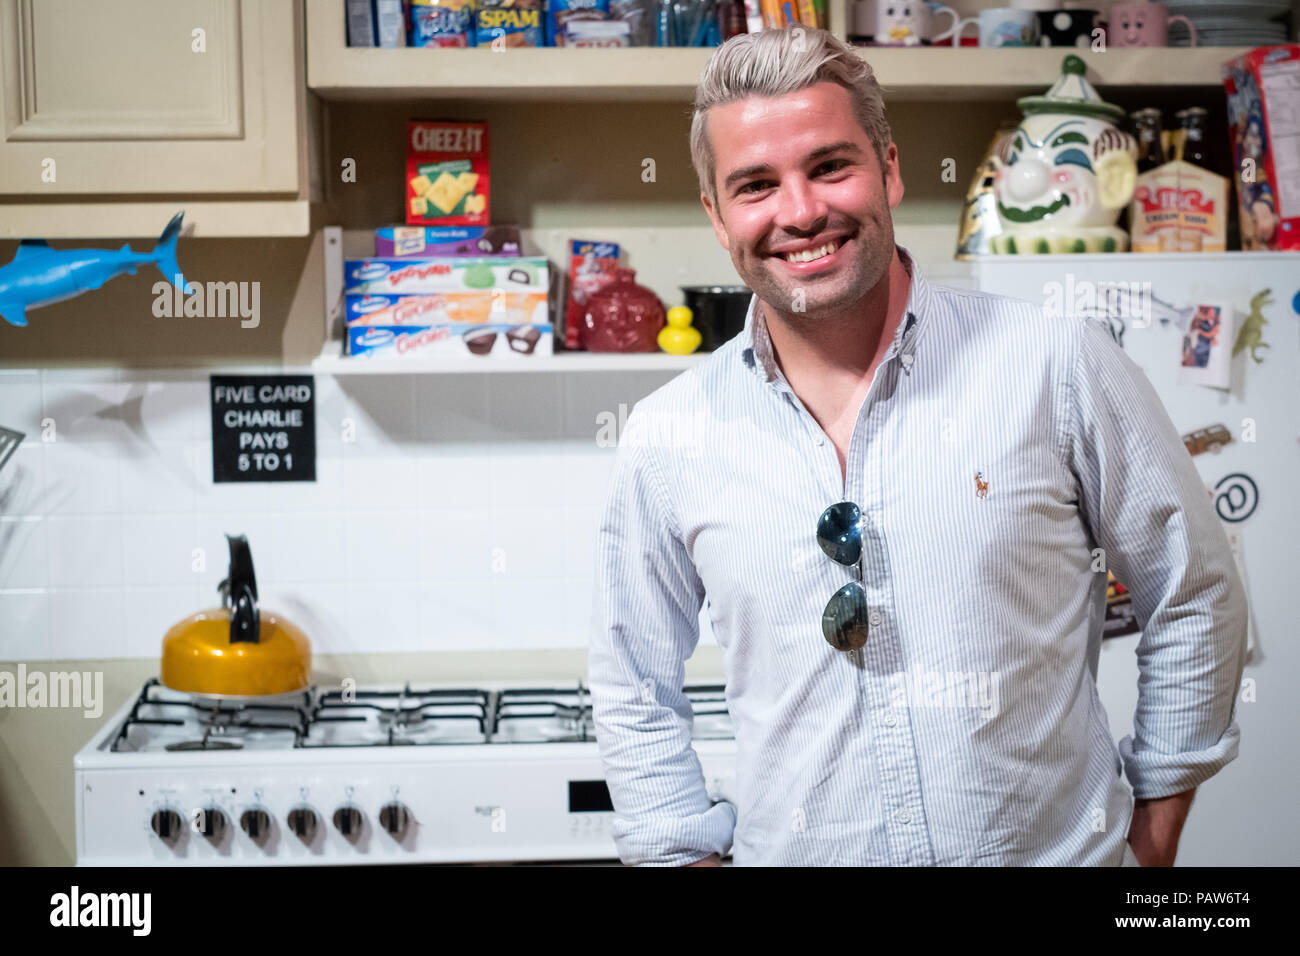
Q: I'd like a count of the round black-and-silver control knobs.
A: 6